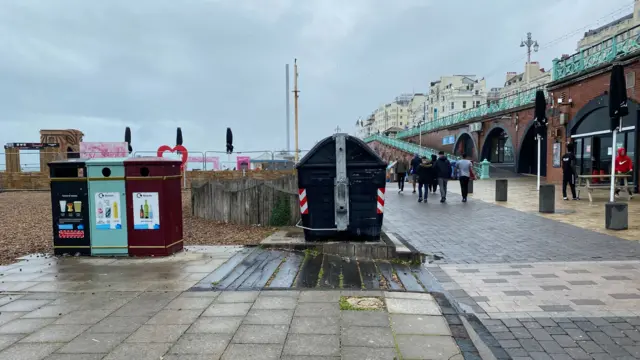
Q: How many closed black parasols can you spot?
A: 5